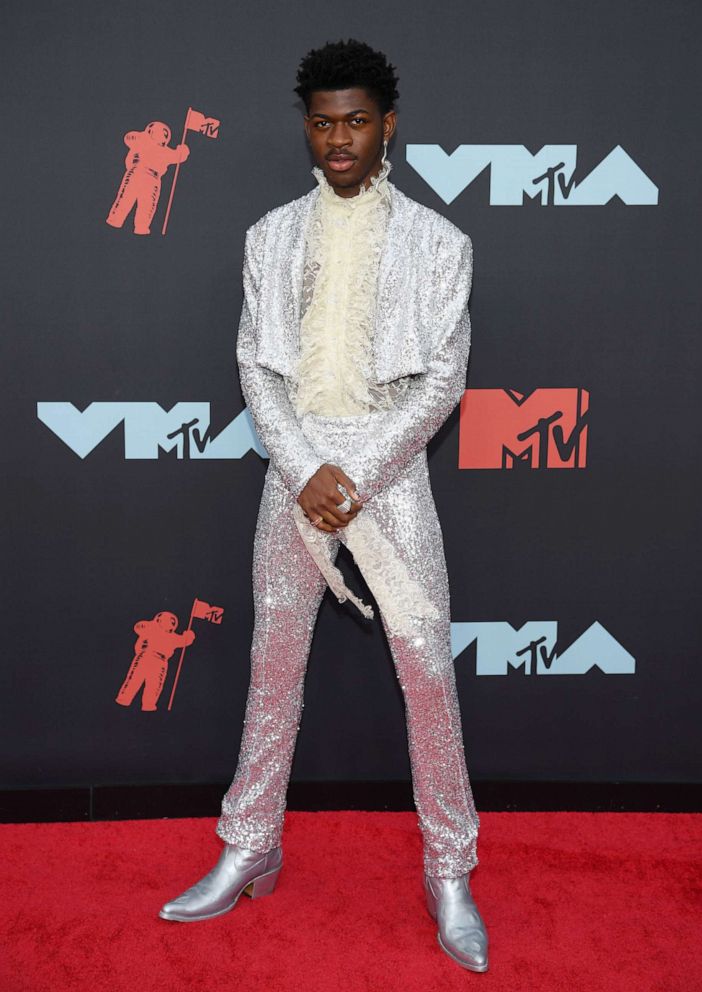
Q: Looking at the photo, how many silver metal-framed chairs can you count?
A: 0